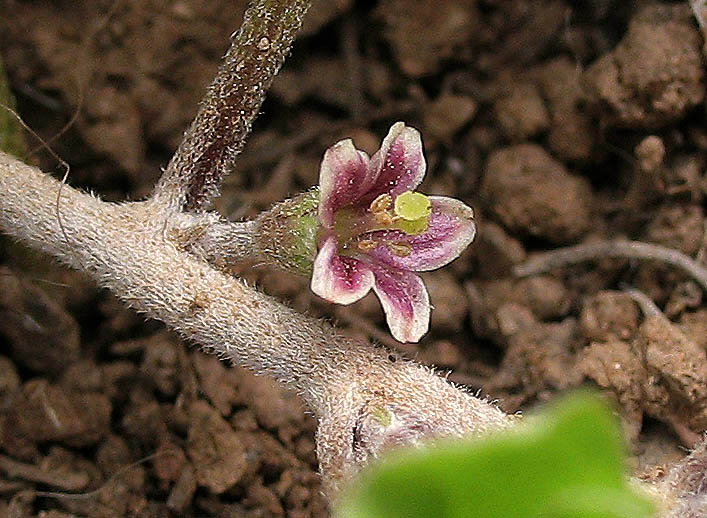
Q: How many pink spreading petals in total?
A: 5